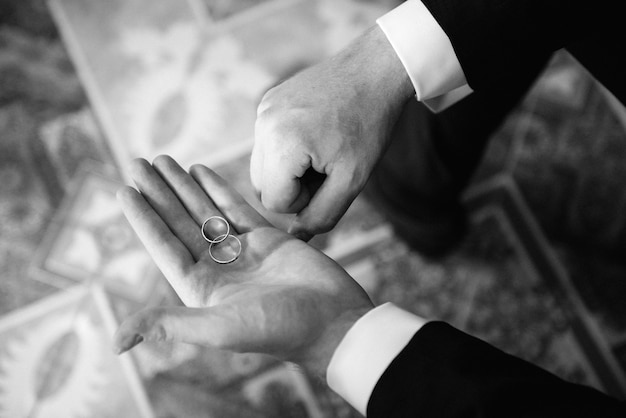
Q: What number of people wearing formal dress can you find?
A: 1